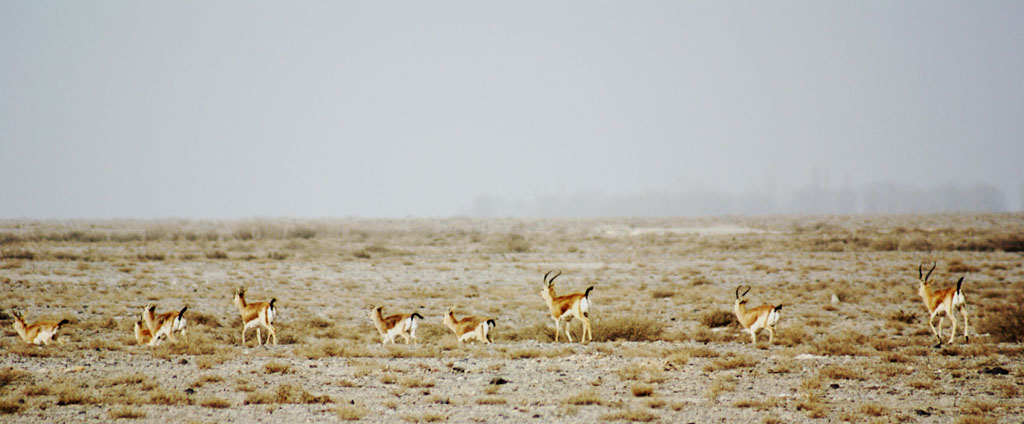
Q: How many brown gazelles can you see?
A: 9